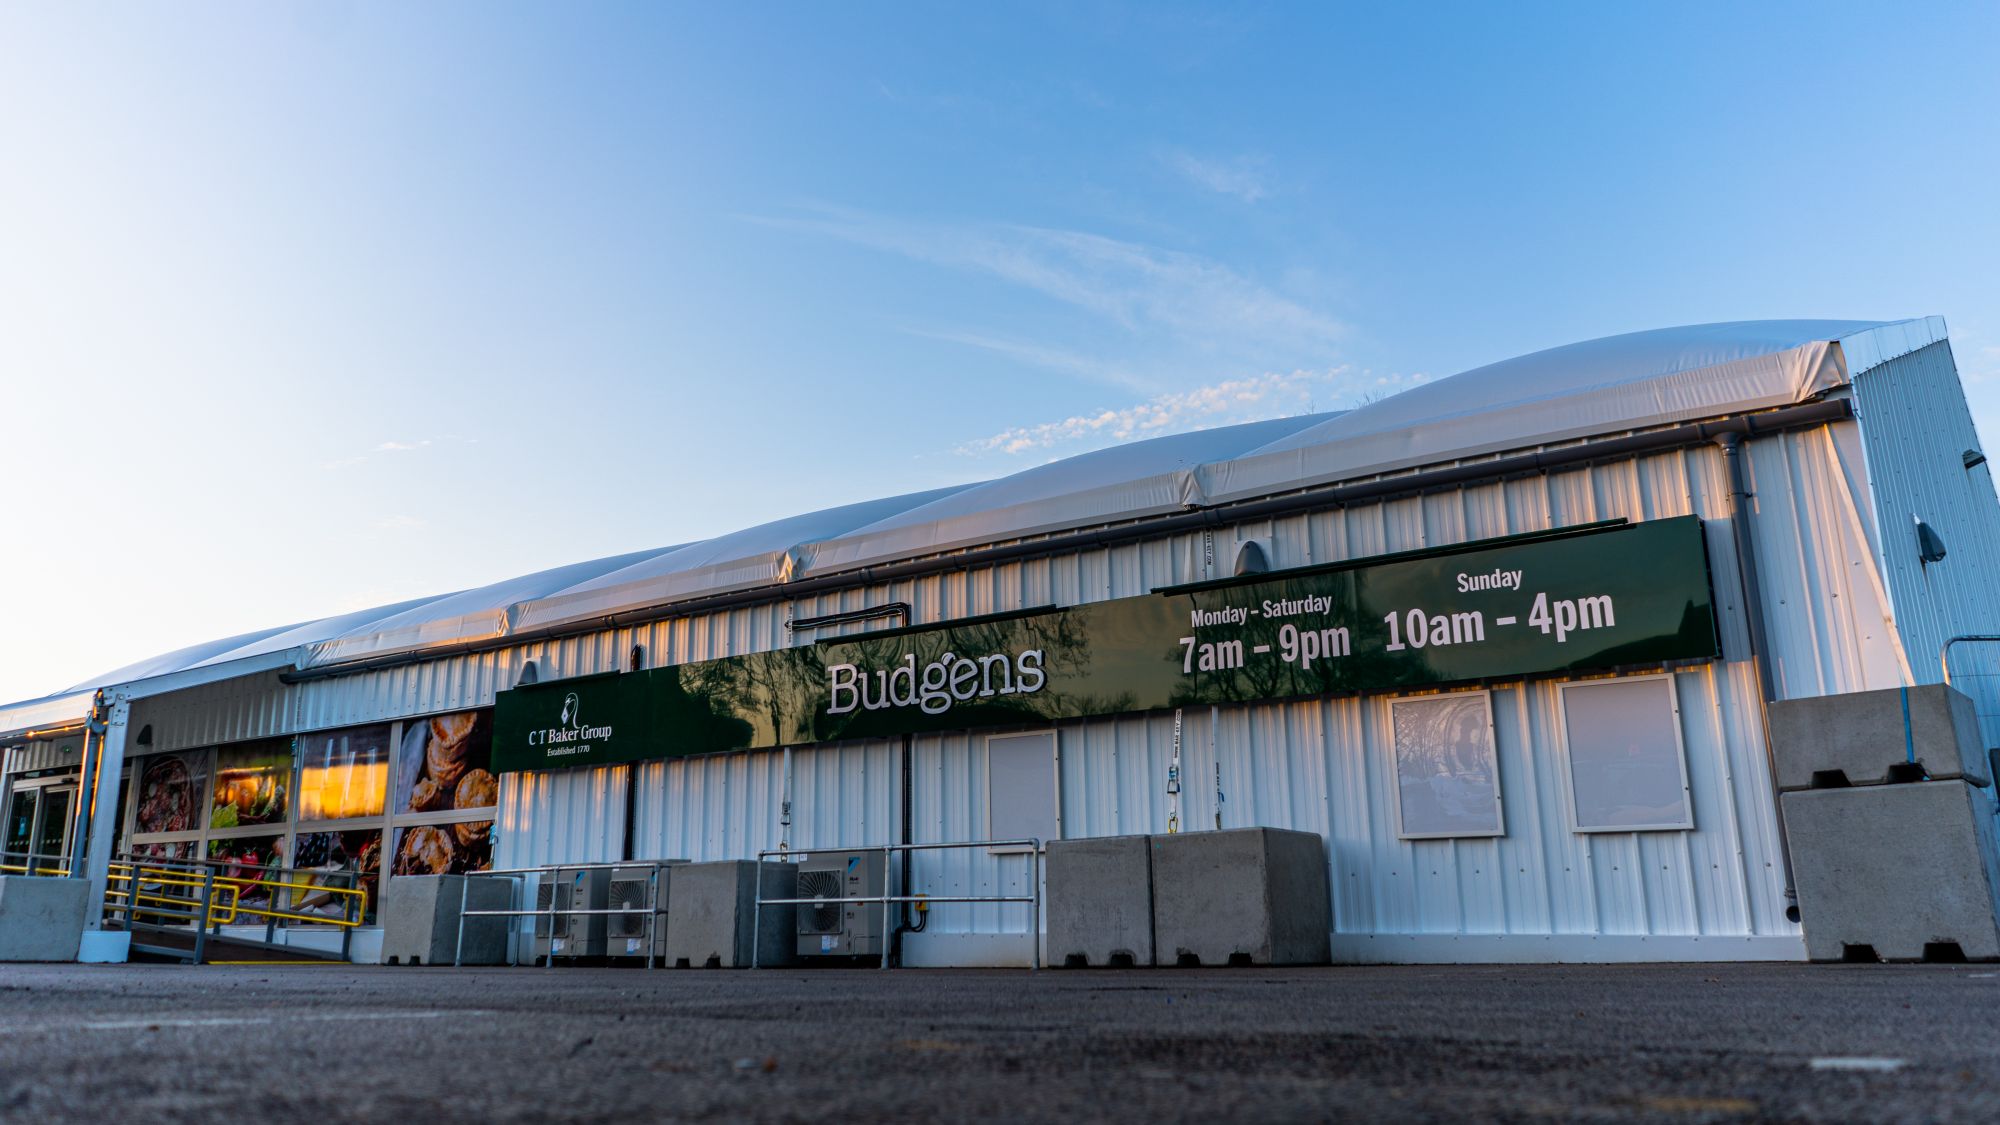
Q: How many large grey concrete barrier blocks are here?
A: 7